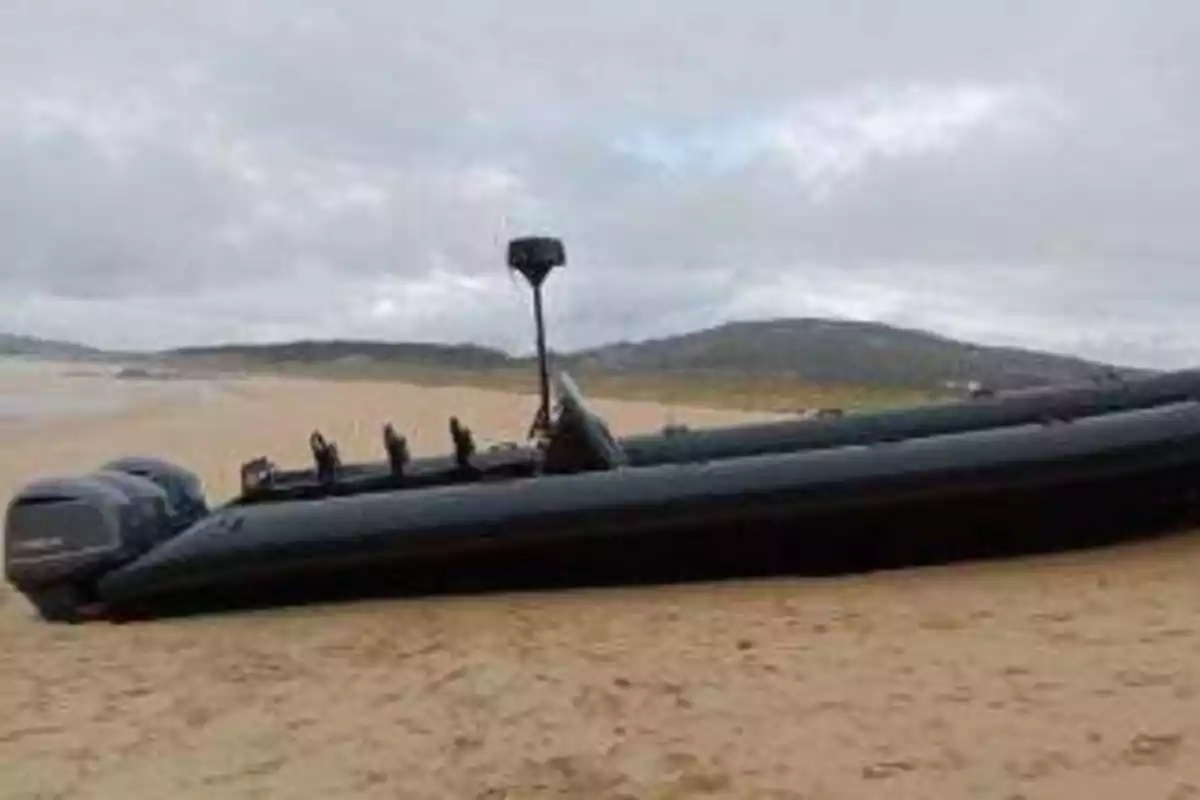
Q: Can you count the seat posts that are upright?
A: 3